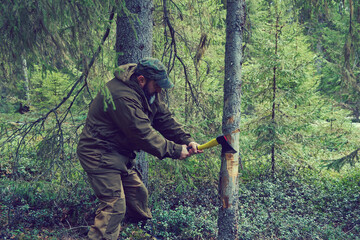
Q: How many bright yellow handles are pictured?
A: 1